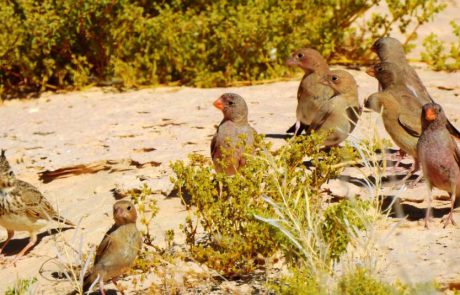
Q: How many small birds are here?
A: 9